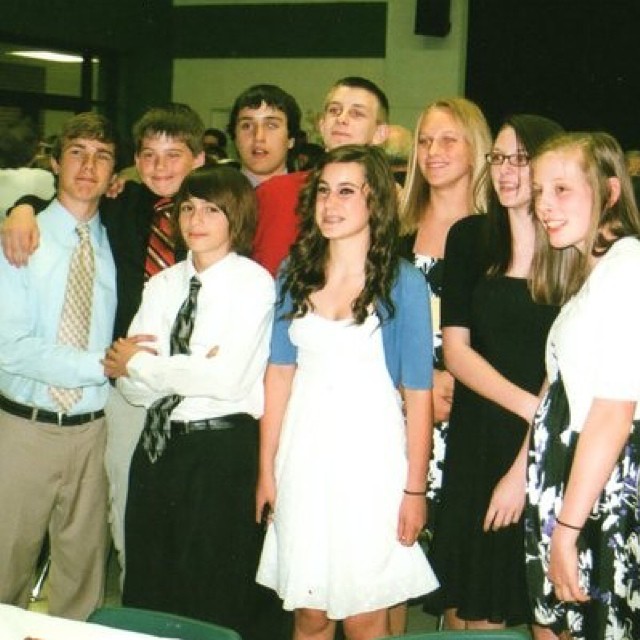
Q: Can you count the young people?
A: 9